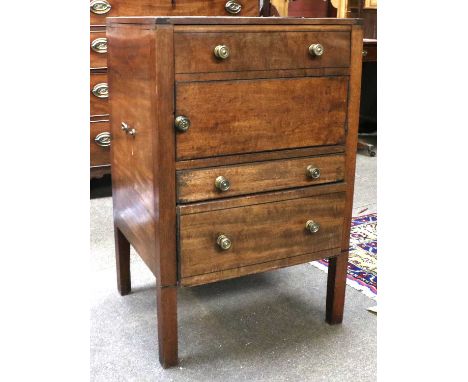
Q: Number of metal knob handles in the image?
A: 7